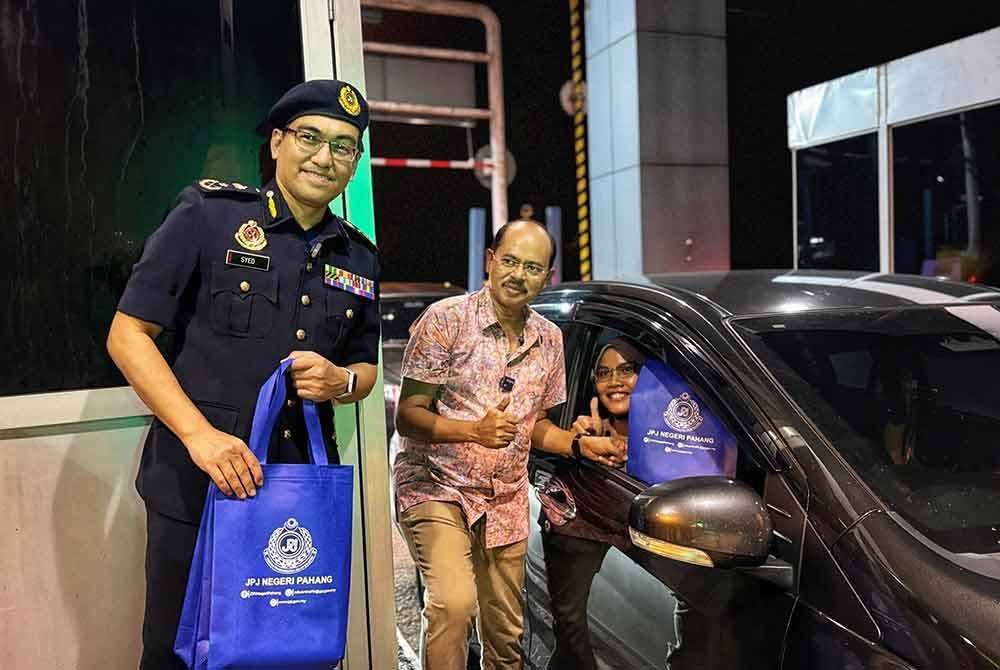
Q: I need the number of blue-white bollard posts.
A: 2